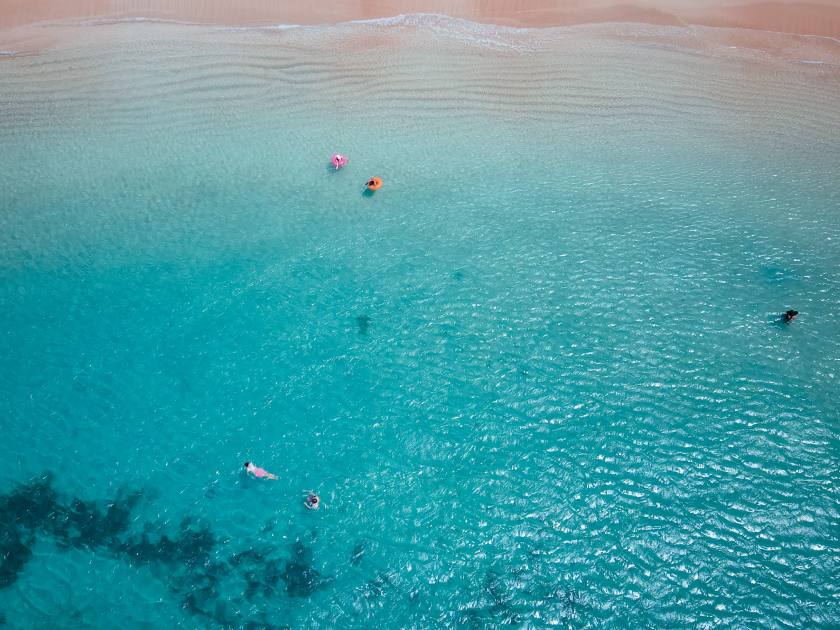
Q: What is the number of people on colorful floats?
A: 2